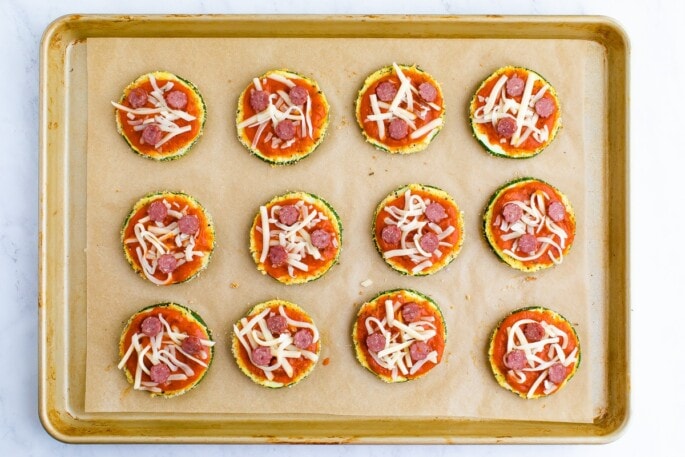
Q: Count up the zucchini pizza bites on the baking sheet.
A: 12